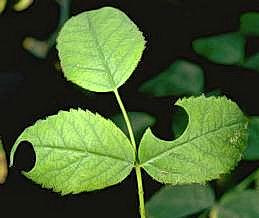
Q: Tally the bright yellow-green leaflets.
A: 3